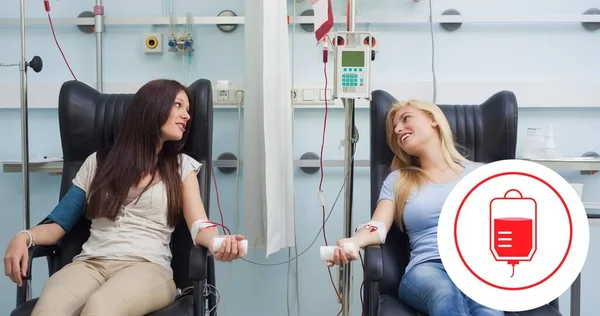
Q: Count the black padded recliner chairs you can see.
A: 2